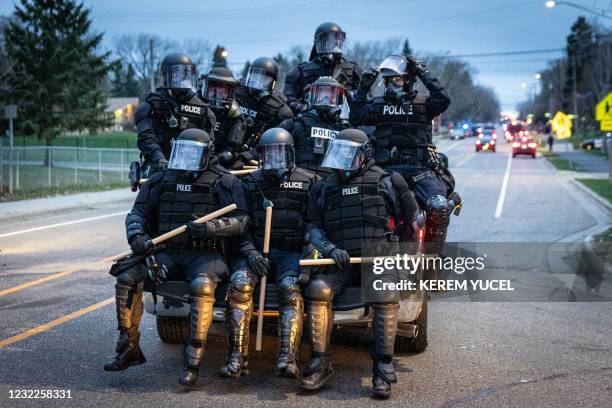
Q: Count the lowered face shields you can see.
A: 8